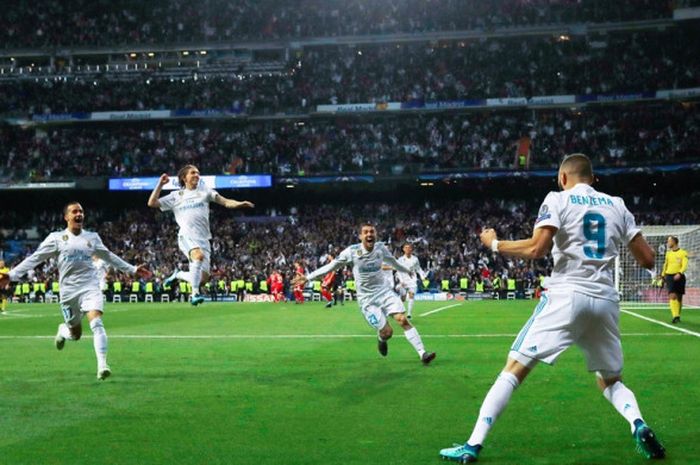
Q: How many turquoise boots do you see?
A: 4